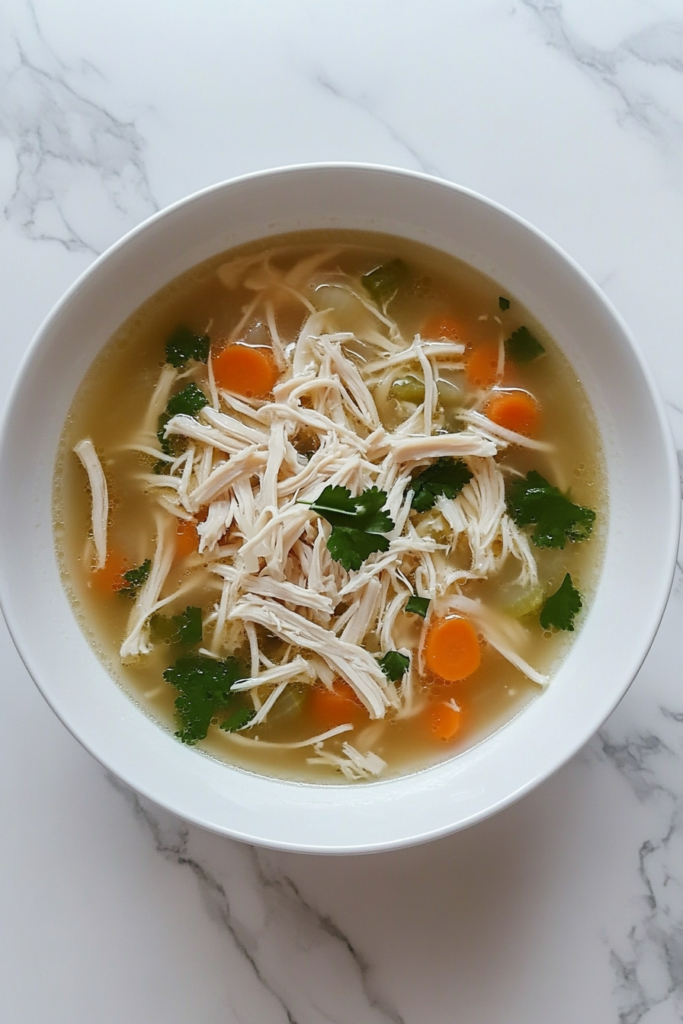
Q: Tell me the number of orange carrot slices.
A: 9